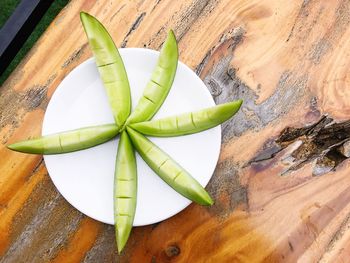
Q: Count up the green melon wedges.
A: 6